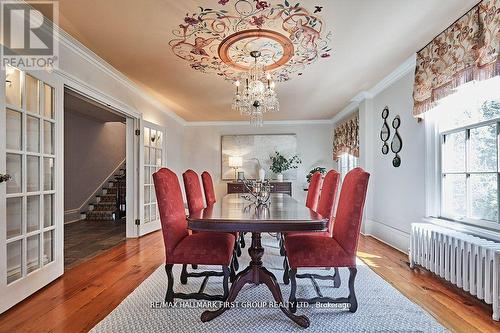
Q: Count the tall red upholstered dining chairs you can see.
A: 6